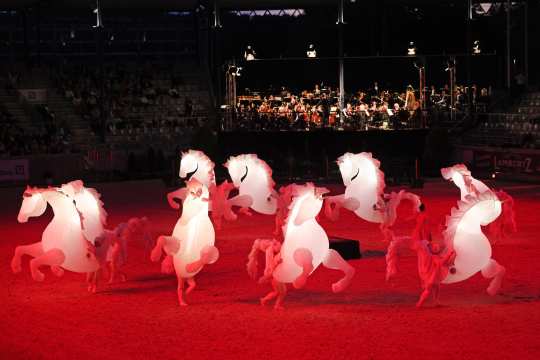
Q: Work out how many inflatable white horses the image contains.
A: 9